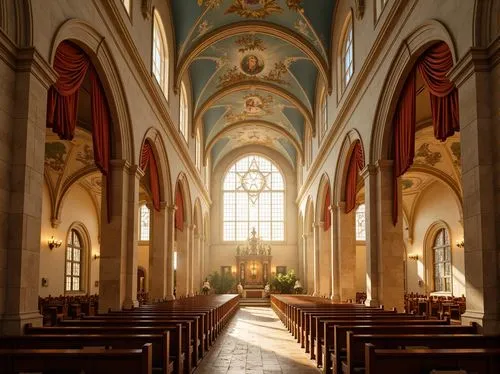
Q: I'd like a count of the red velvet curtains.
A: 6